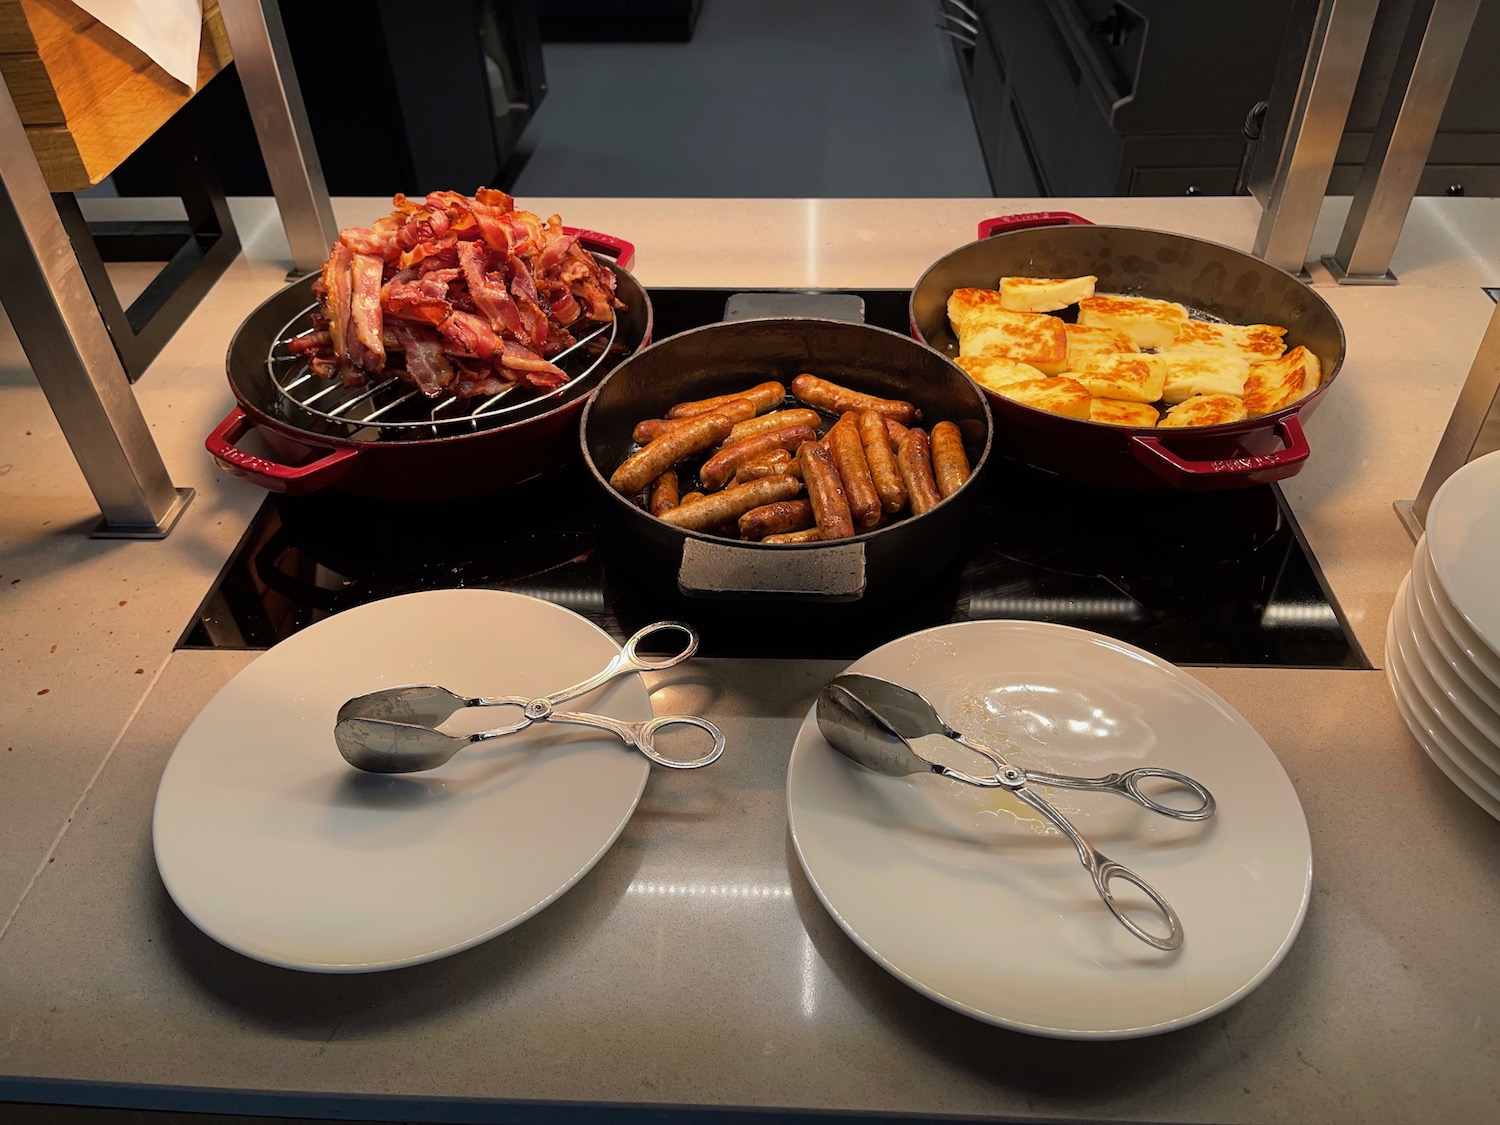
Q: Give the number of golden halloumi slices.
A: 13